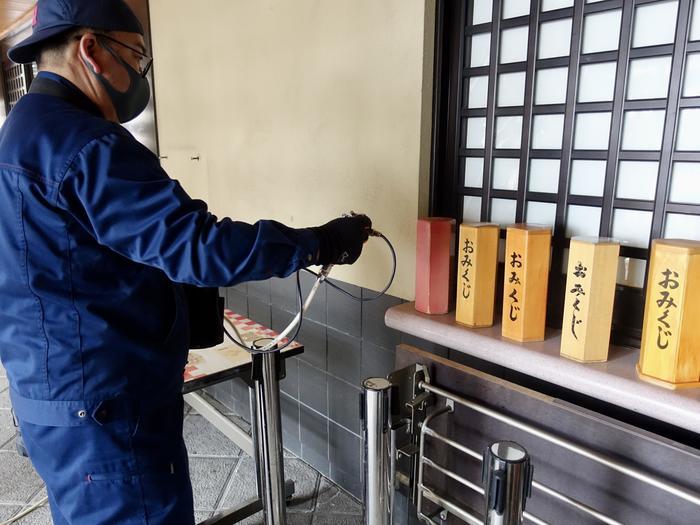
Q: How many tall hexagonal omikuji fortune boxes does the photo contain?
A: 5